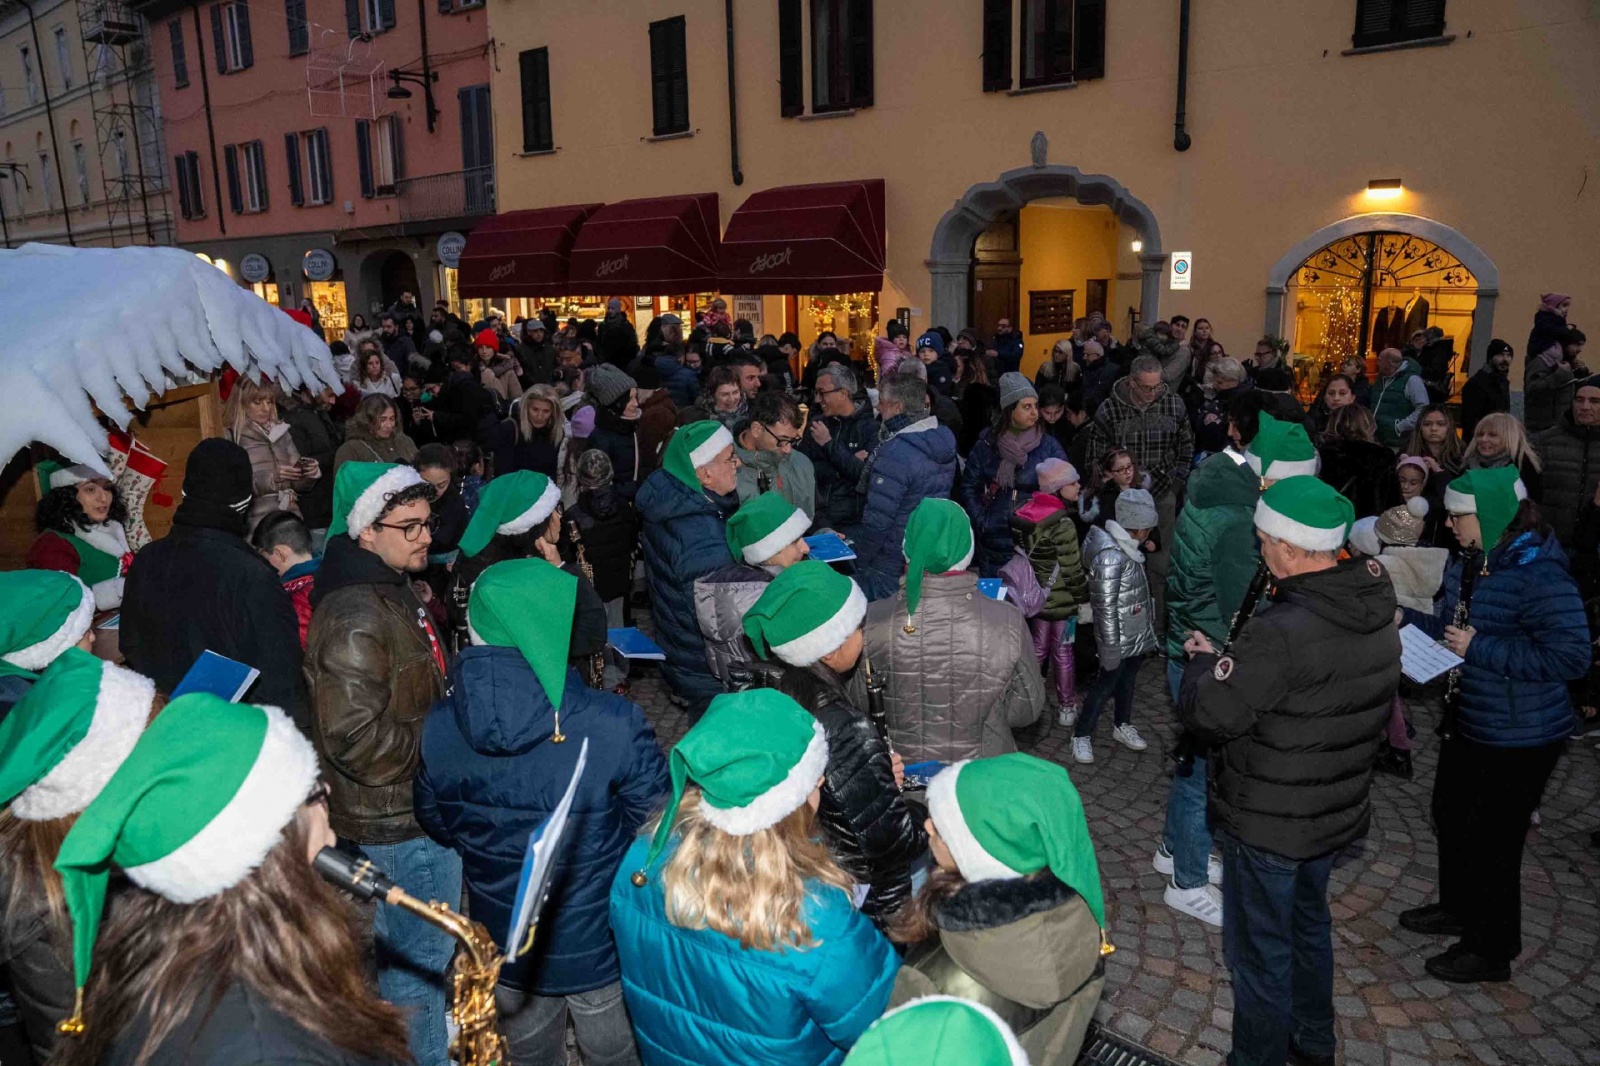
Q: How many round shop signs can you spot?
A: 3